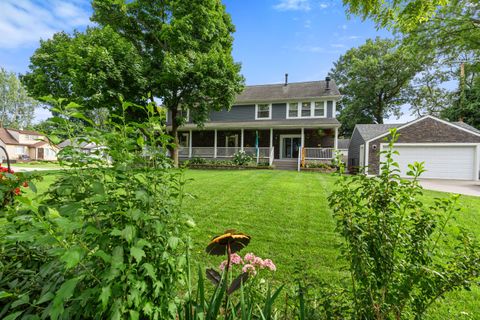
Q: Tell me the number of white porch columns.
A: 6